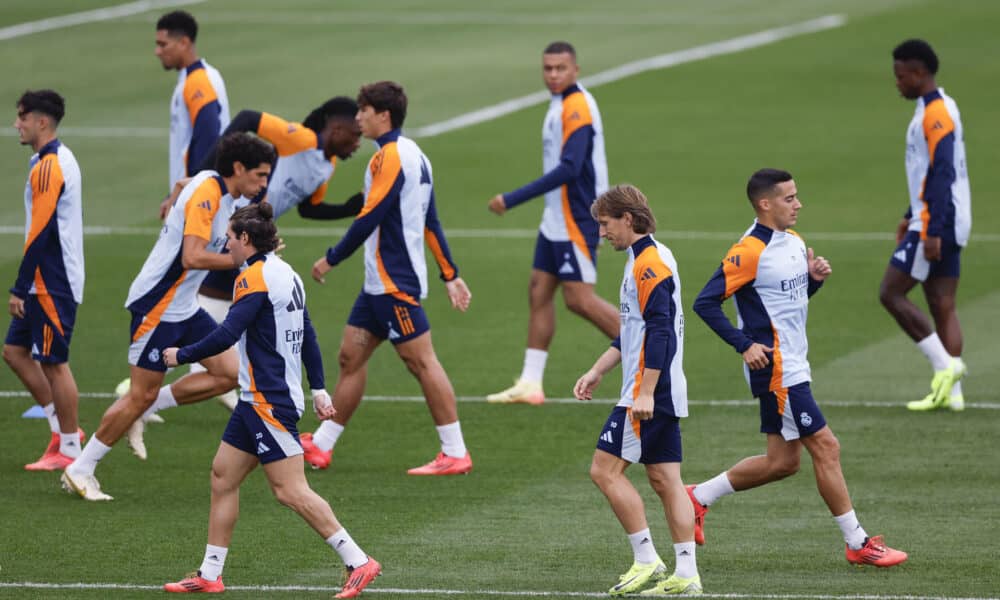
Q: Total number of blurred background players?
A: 4